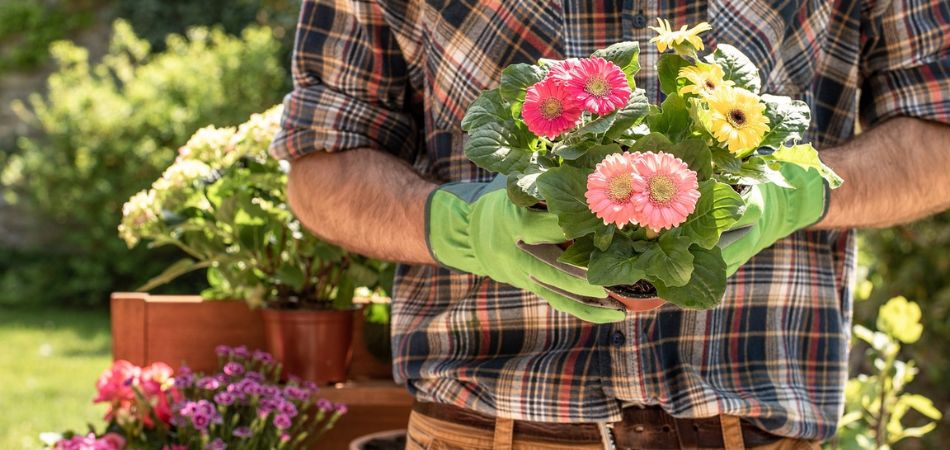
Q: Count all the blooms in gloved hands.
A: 7